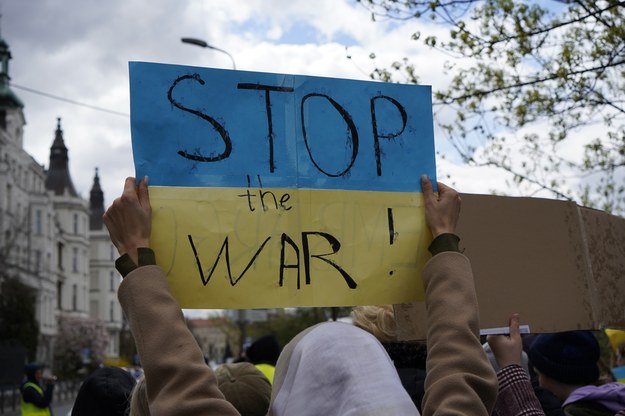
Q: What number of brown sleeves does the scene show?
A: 2